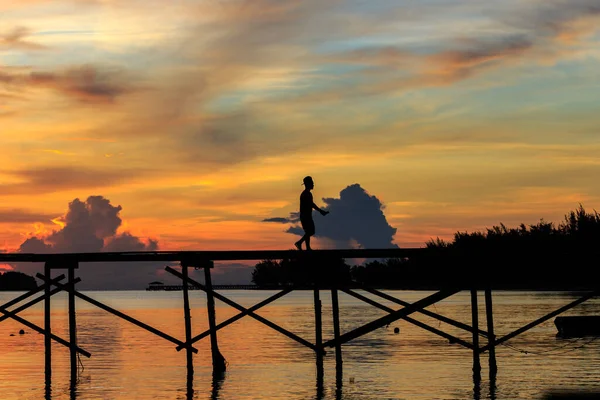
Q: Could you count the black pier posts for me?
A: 8